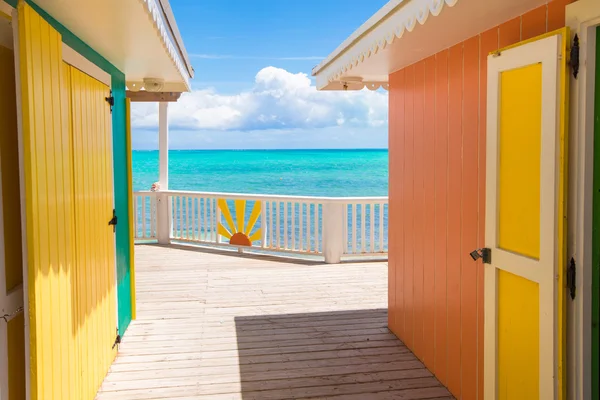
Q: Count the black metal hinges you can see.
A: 5